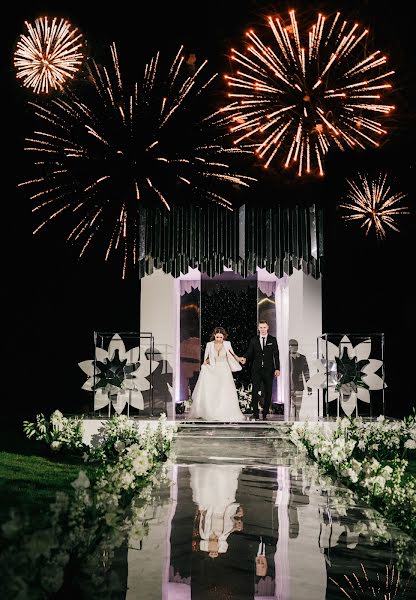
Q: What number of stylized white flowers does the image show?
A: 2